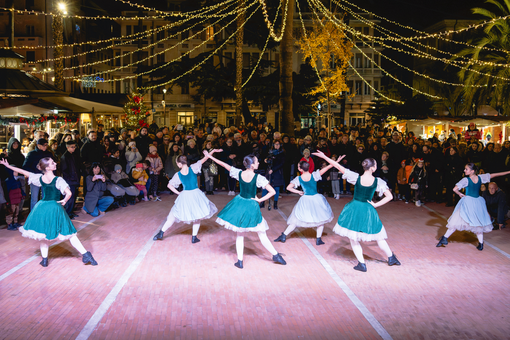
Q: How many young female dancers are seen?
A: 6